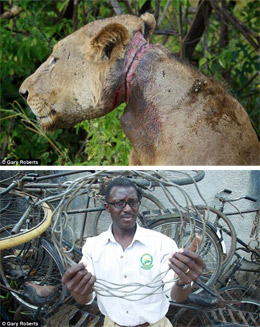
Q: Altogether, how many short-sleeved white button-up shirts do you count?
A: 1